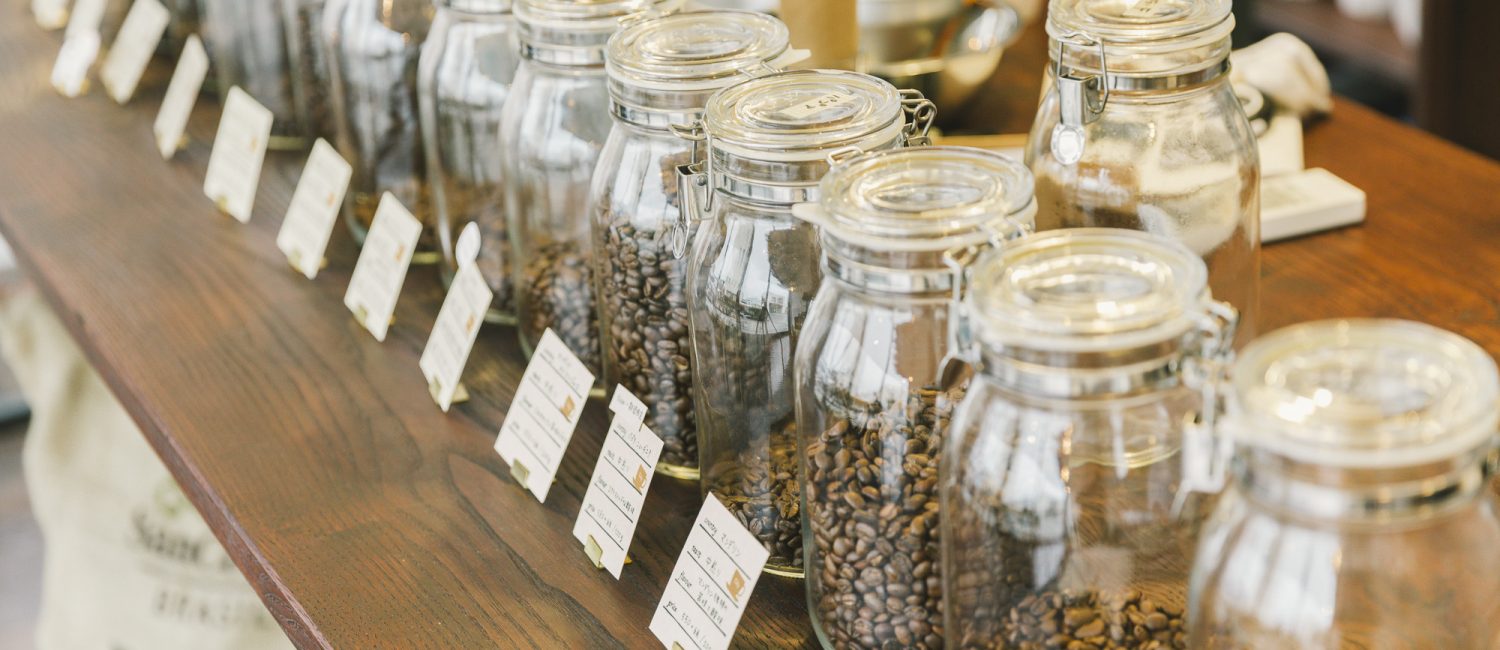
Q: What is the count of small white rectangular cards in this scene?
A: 11